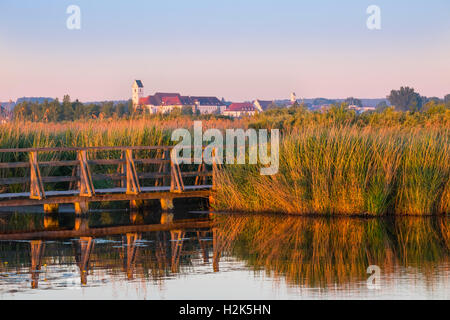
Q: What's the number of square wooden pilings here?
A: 4